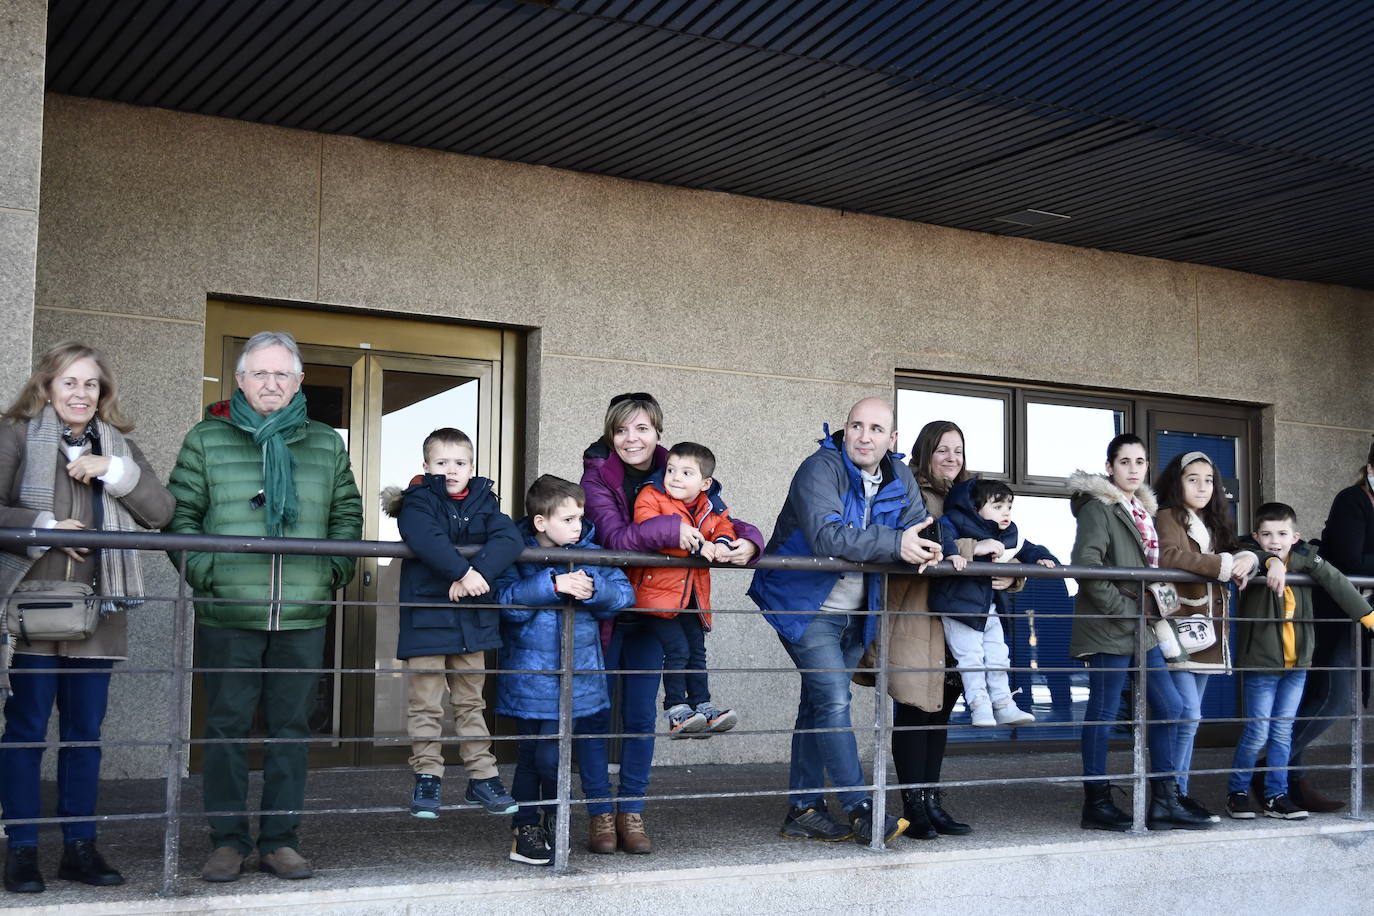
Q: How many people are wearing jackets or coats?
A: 13